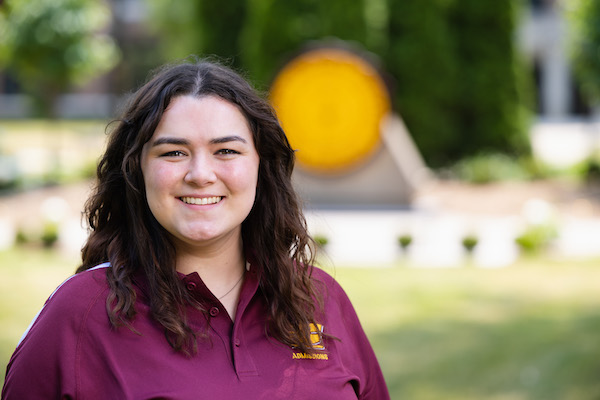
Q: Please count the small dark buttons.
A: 3